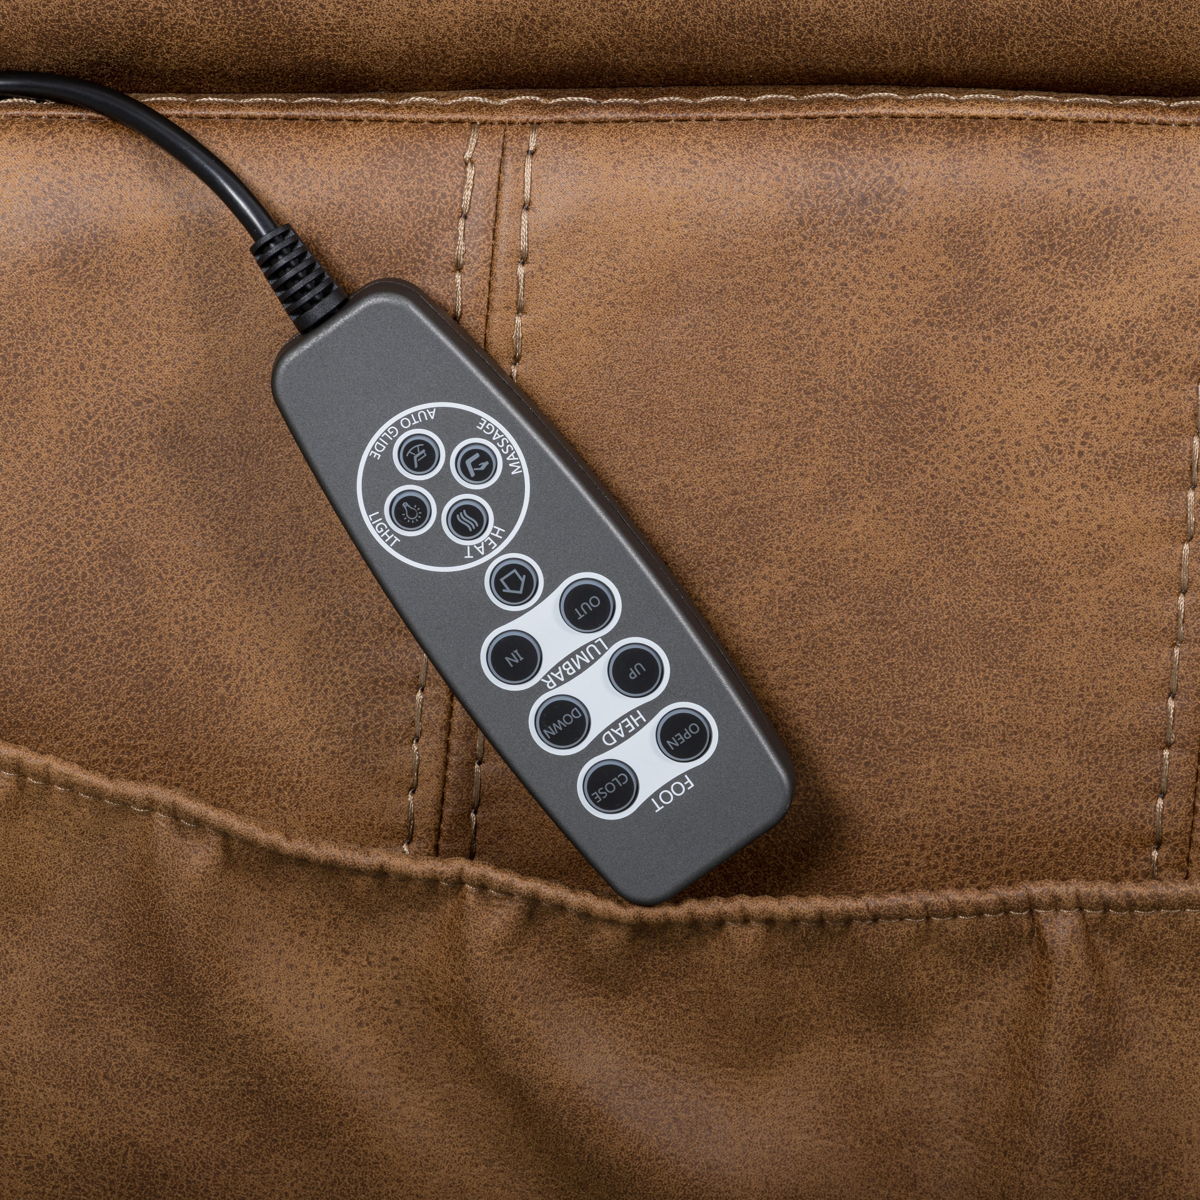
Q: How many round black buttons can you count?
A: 11